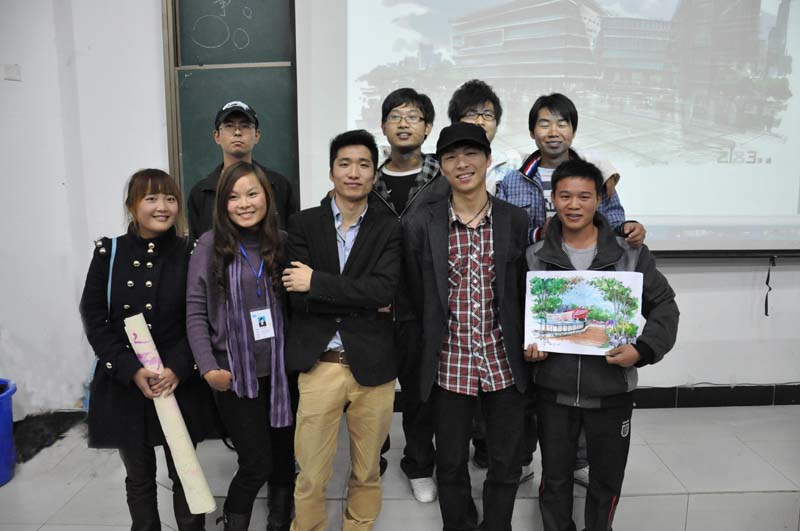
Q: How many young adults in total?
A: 9